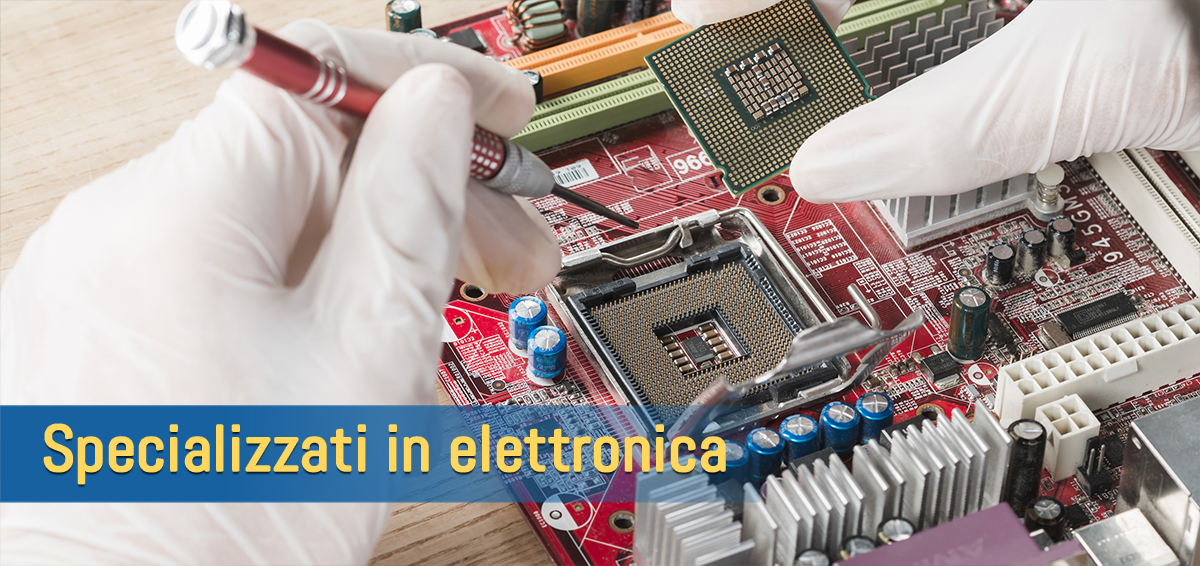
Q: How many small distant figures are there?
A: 0